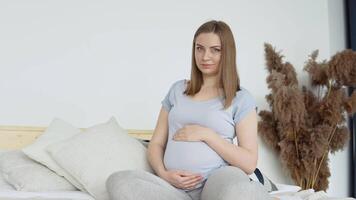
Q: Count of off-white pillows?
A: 3